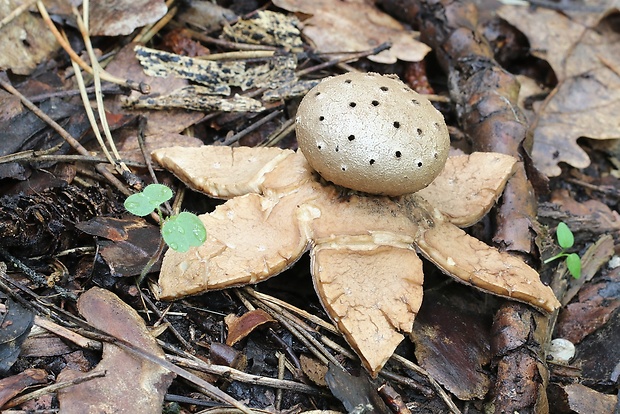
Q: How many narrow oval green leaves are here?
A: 2